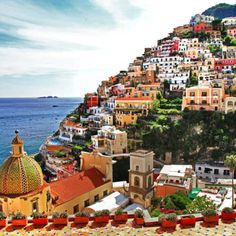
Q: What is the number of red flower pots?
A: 12